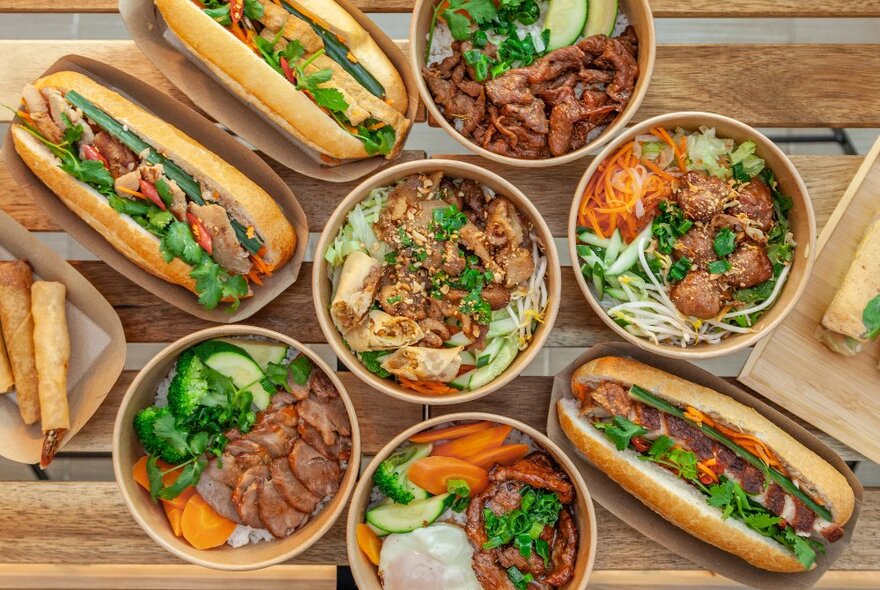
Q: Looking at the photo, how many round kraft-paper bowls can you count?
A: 5